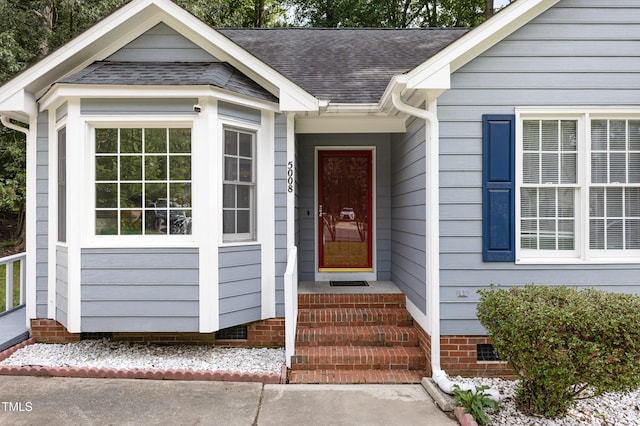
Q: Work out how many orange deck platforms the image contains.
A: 0